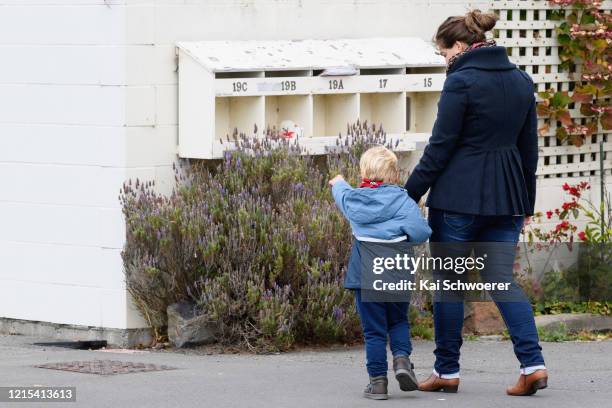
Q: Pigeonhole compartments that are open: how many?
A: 5